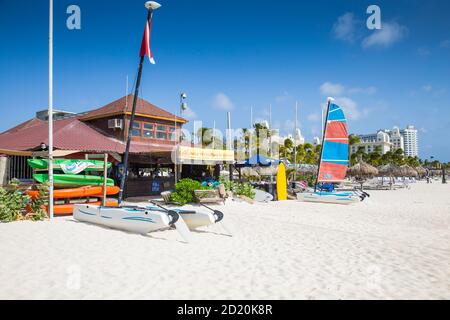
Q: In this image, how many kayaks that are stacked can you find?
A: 4